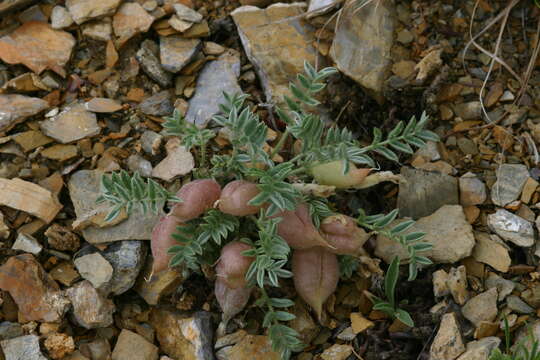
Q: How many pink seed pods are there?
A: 8